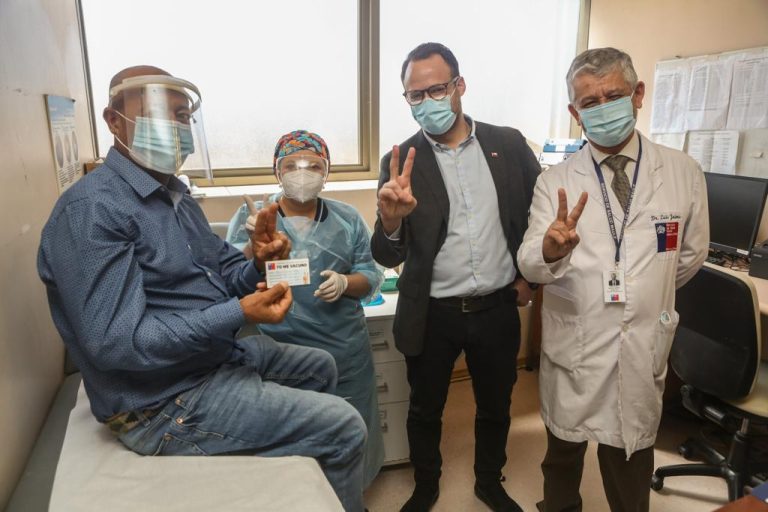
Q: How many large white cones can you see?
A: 0